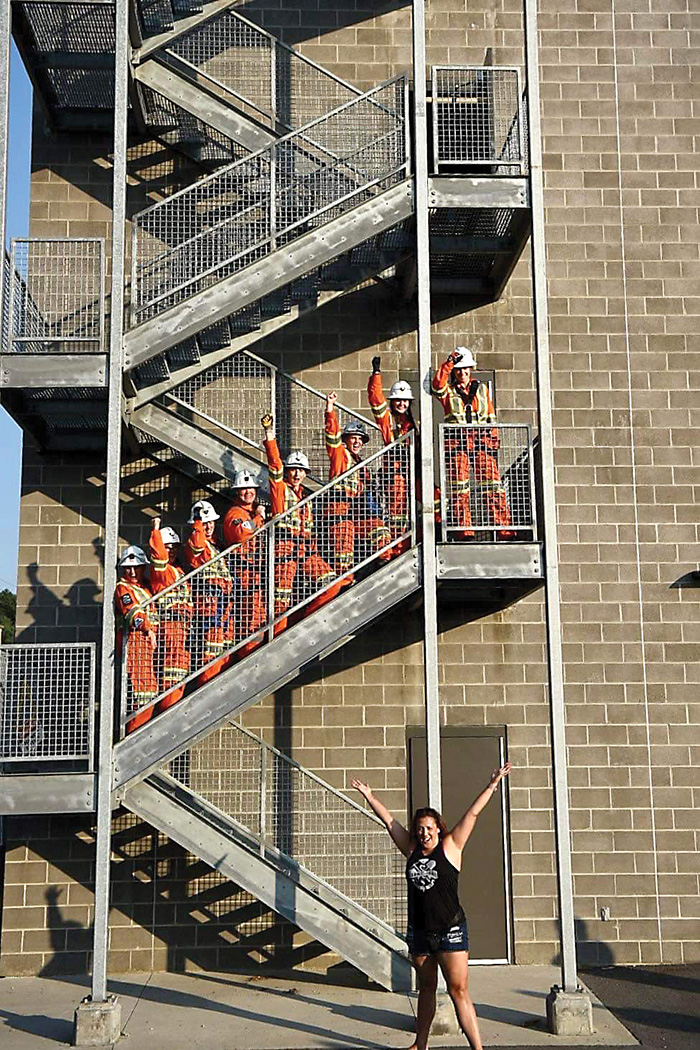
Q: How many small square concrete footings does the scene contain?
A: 3